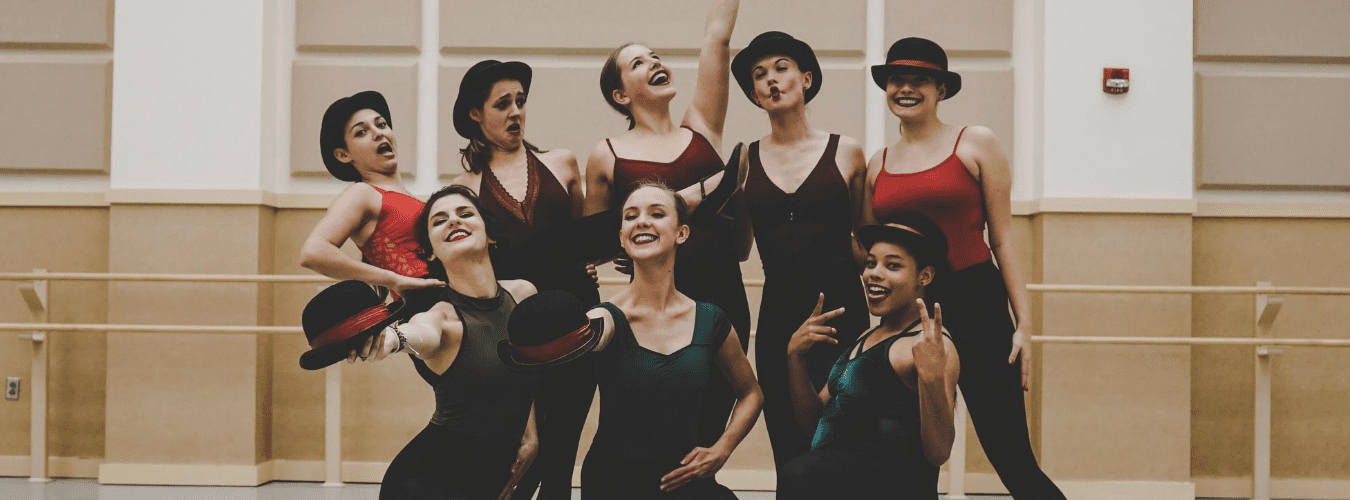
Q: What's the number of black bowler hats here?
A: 7